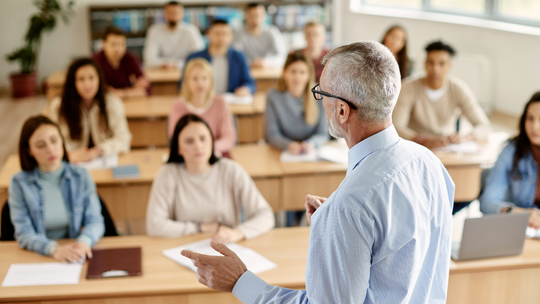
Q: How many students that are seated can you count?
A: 13